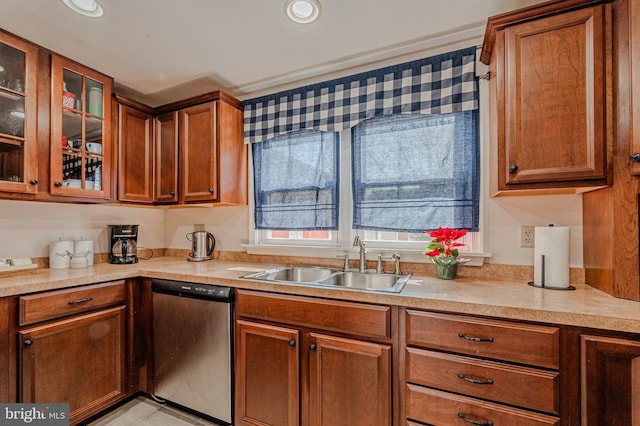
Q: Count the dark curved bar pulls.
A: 4